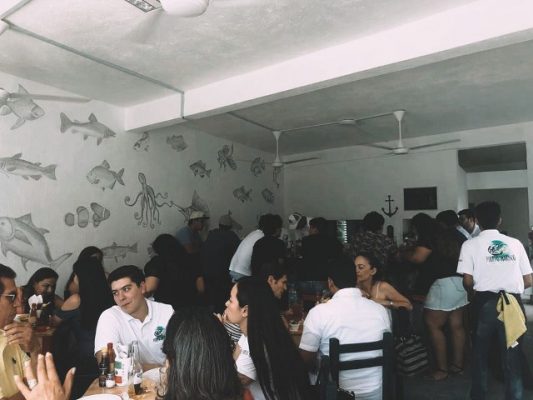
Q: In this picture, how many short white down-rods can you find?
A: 2